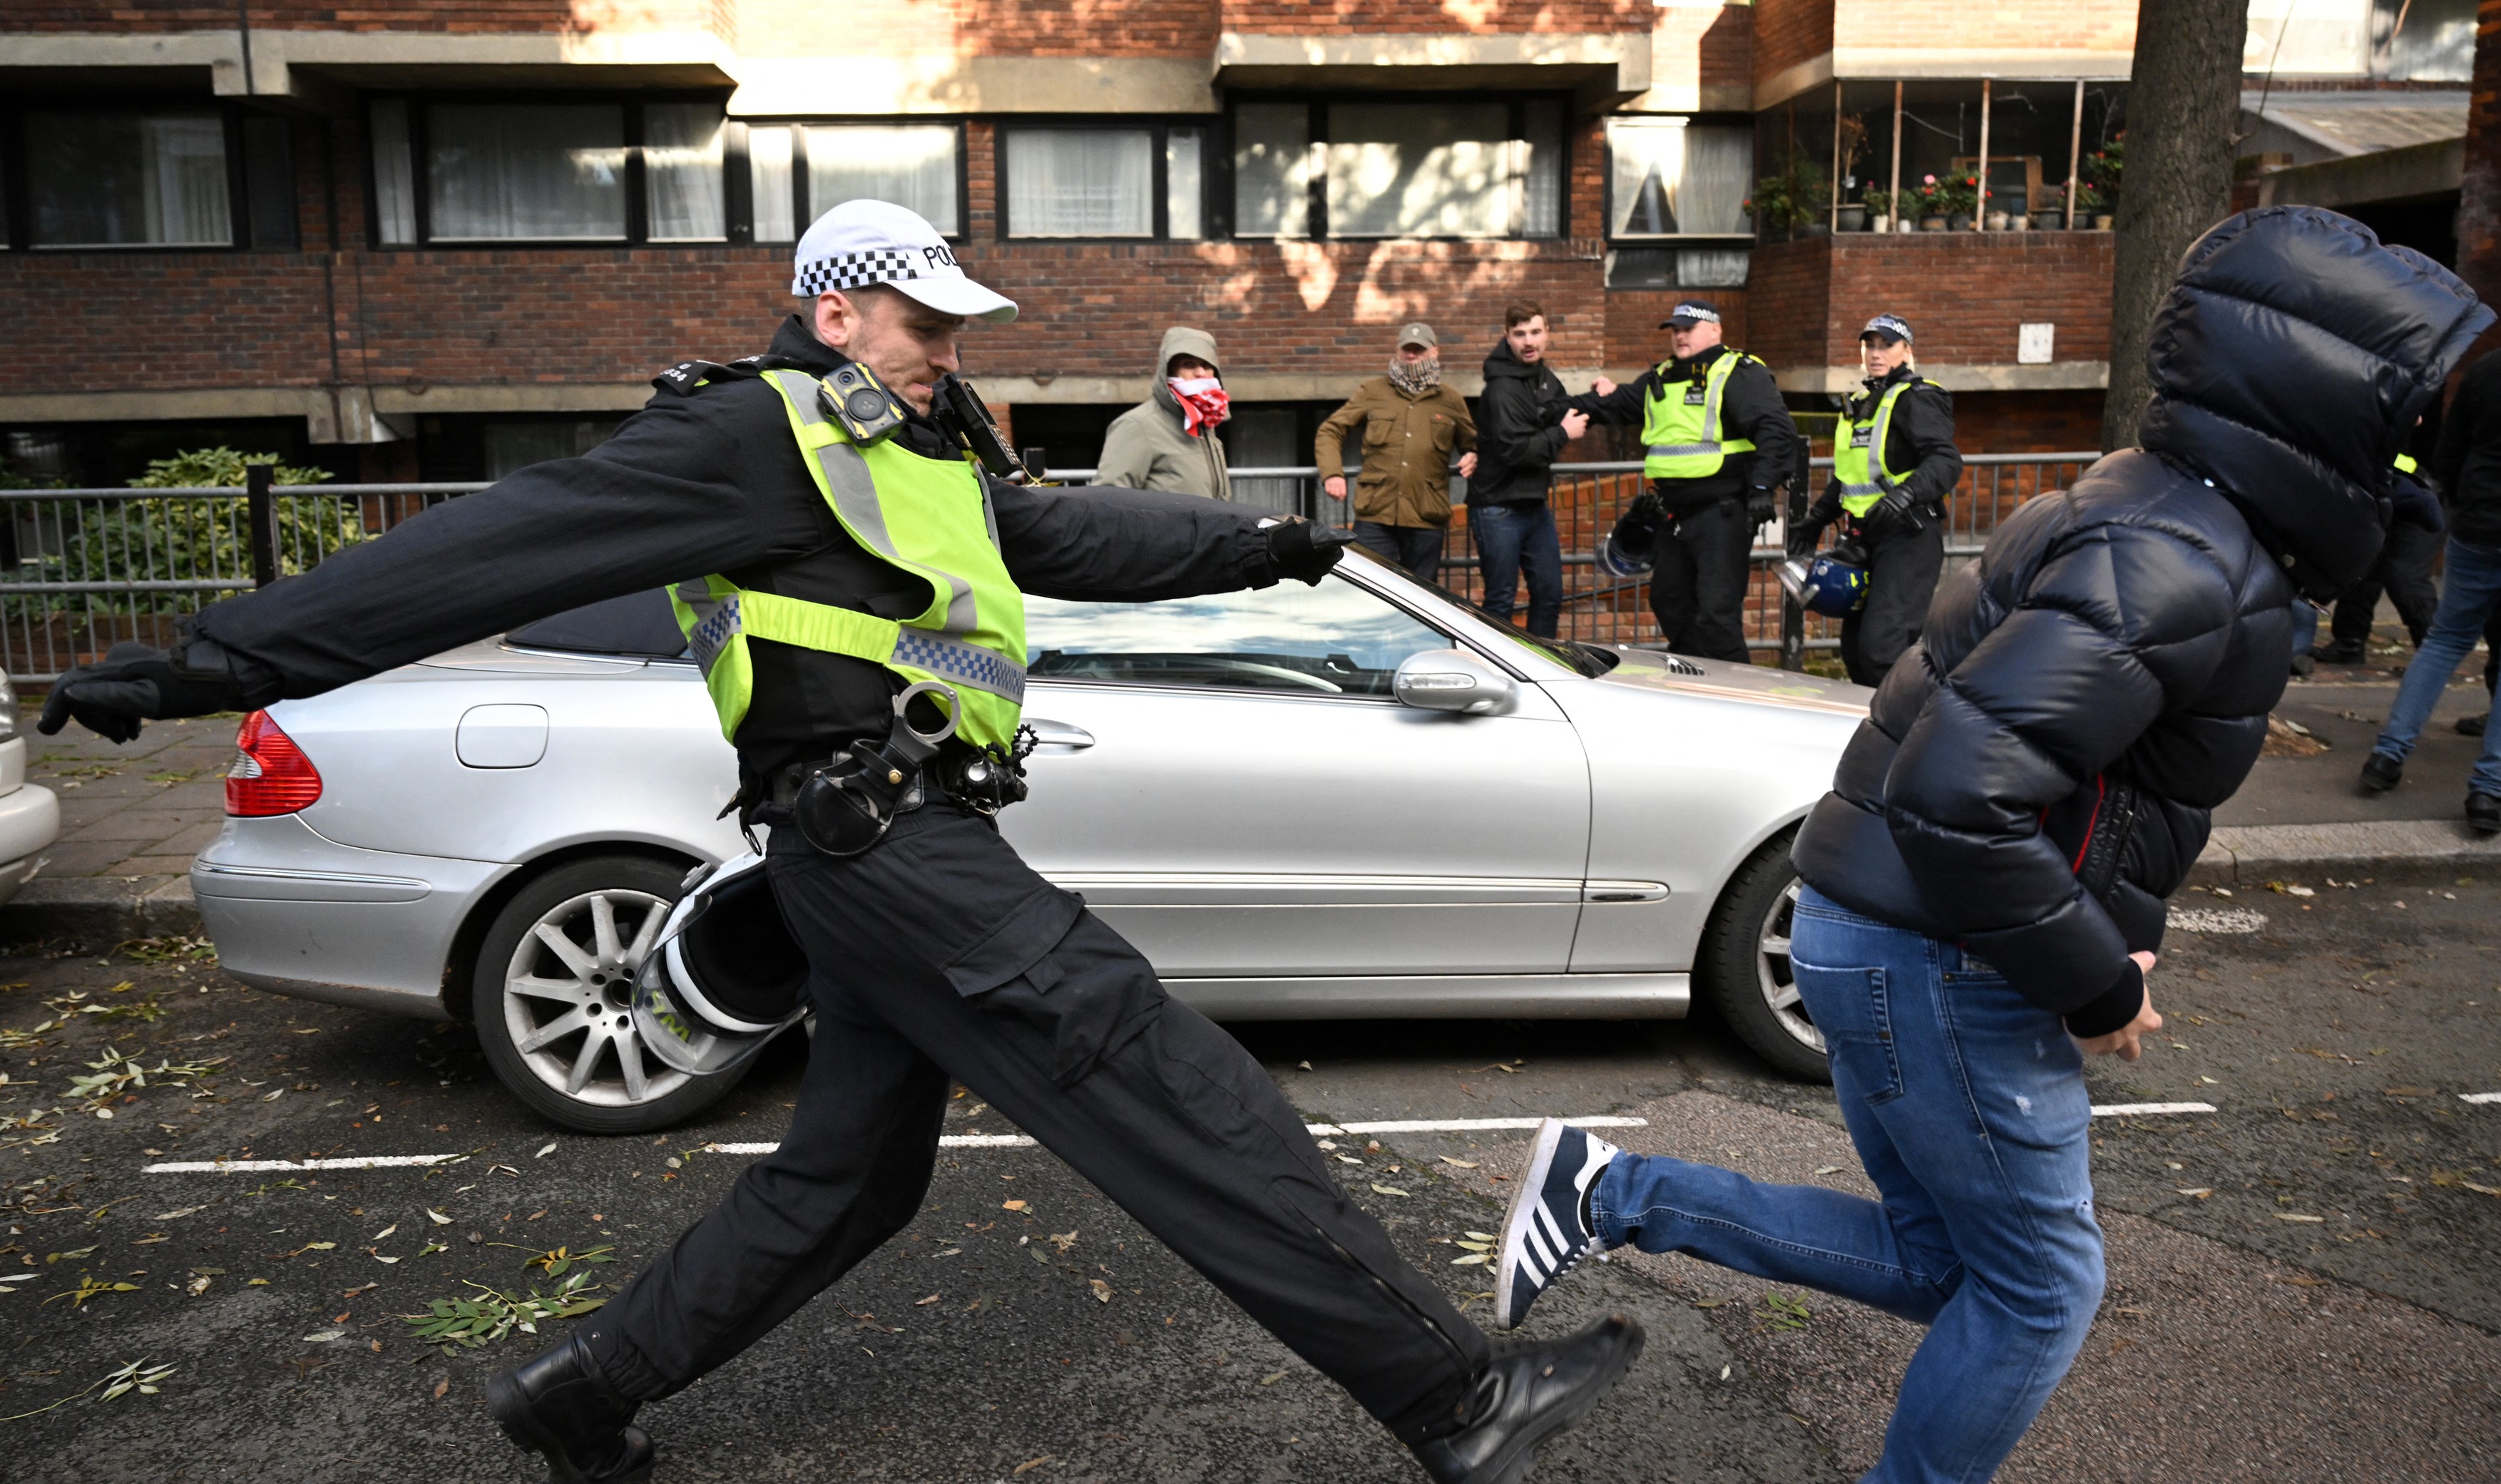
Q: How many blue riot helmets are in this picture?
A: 2